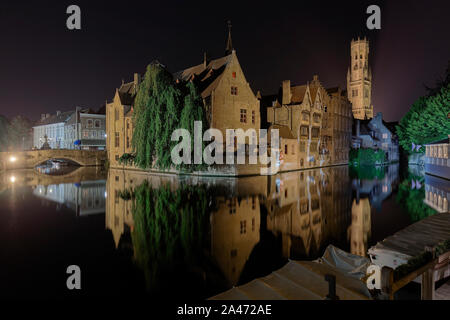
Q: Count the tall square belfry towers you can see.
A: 1